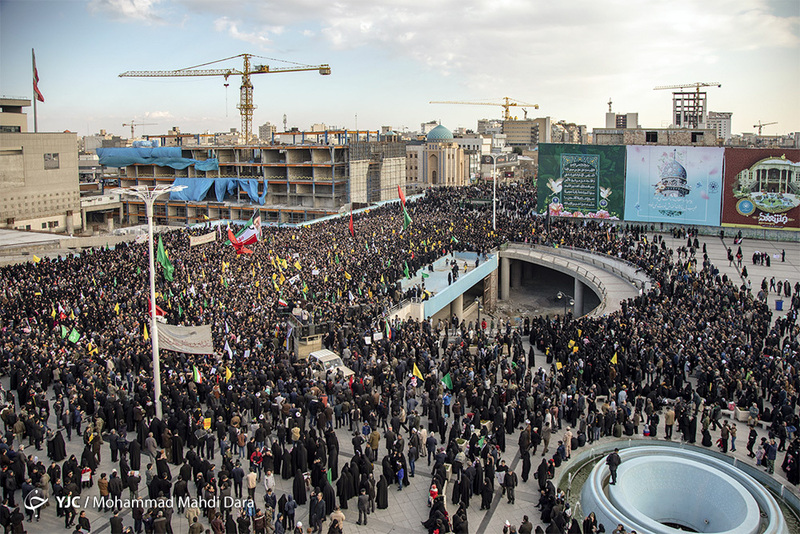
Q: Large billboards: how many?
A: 3